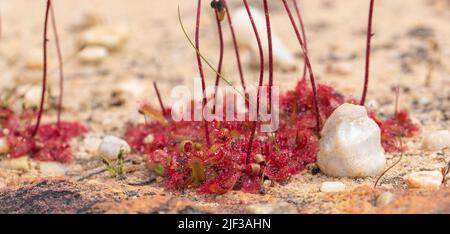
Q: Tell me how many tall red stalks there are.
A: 10